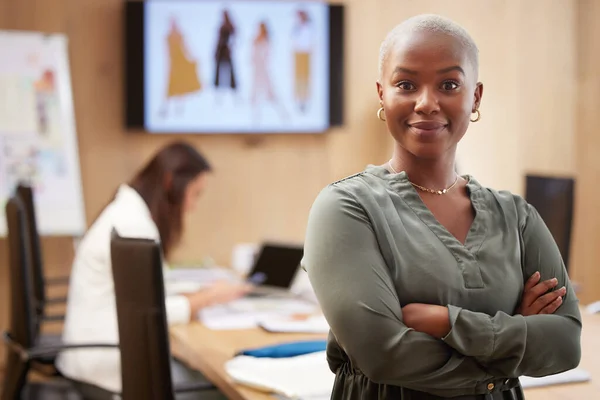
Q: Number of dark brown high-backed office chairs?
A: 4